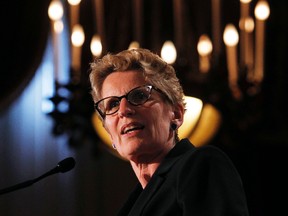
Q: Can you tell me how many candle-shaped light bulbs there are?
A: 12